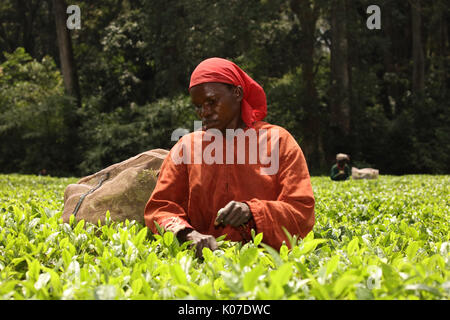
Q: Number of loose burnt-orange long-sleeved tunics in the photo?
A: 1